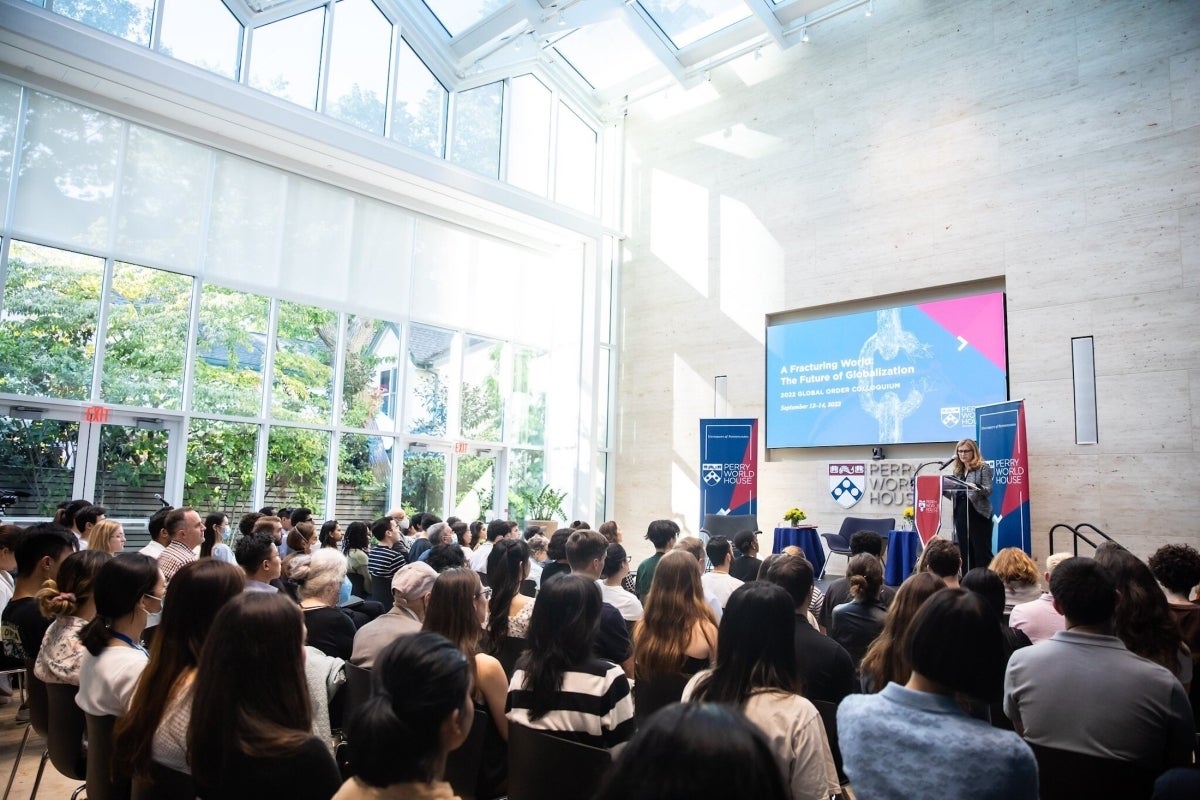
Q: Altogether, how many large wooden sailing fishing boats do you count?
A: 0